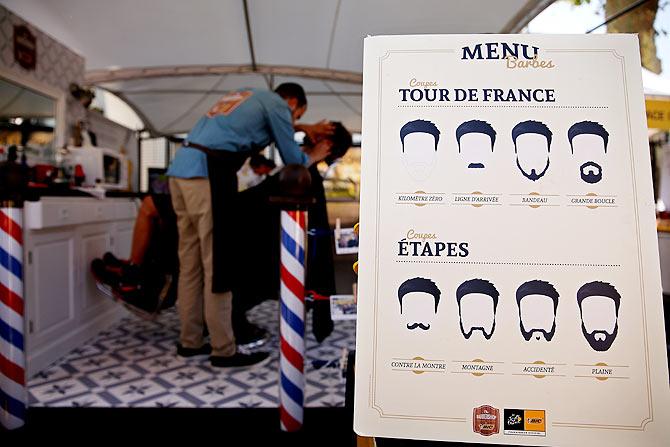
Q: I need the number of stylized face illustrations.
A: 8